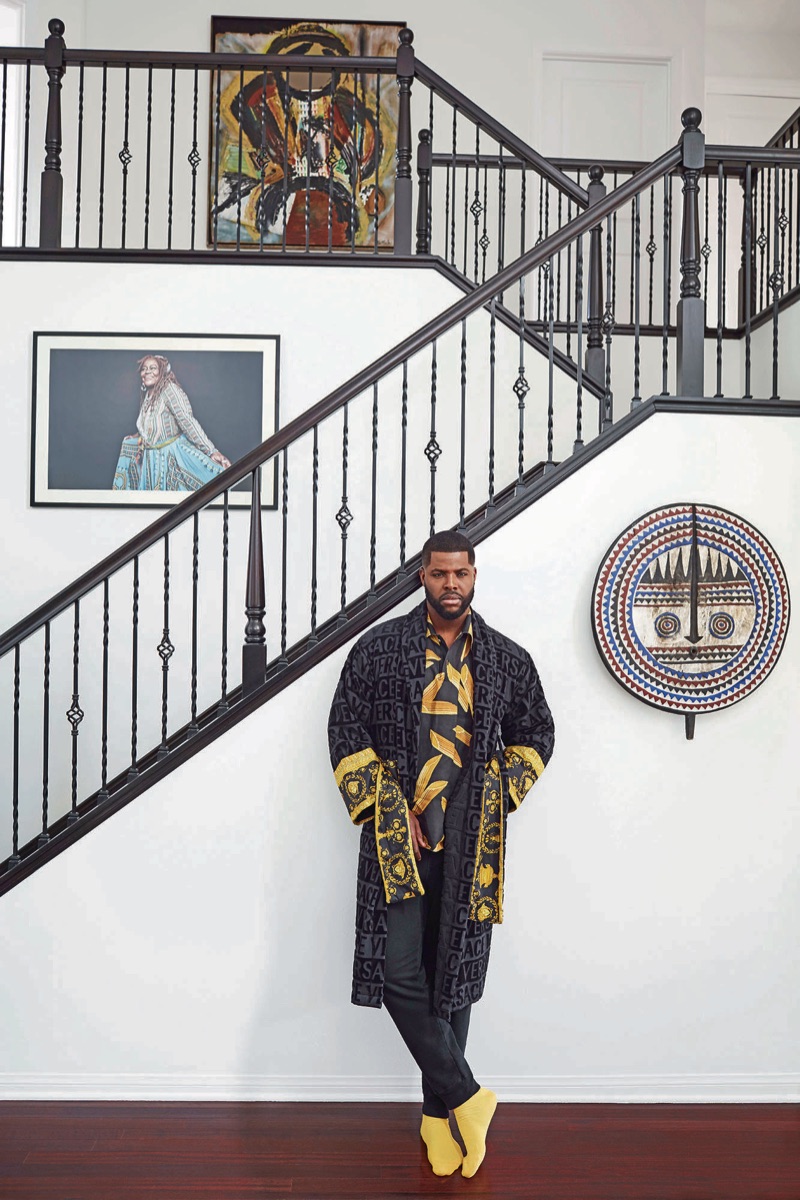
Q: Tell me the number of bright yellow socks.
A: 2